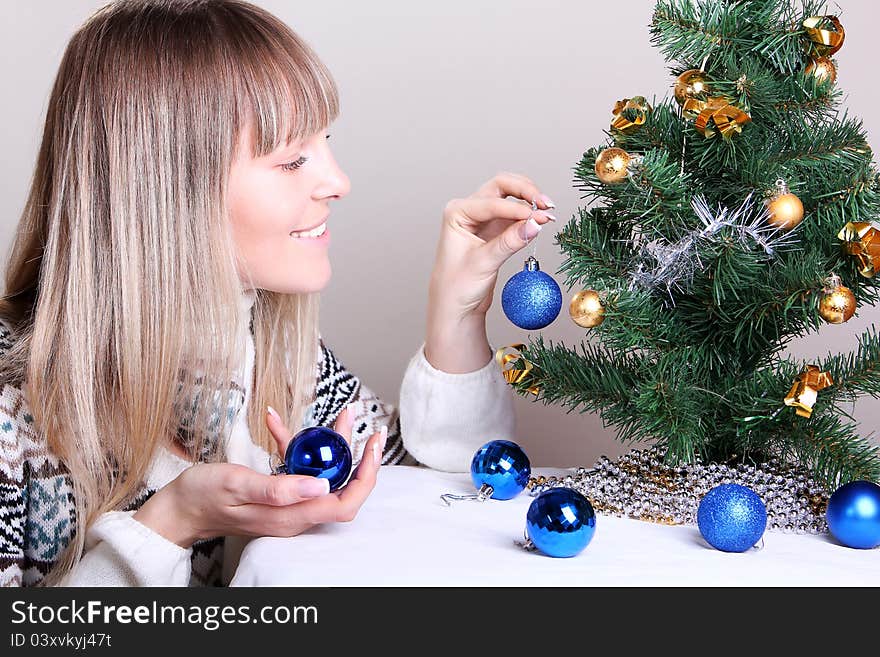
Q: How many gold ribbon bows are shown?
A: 6